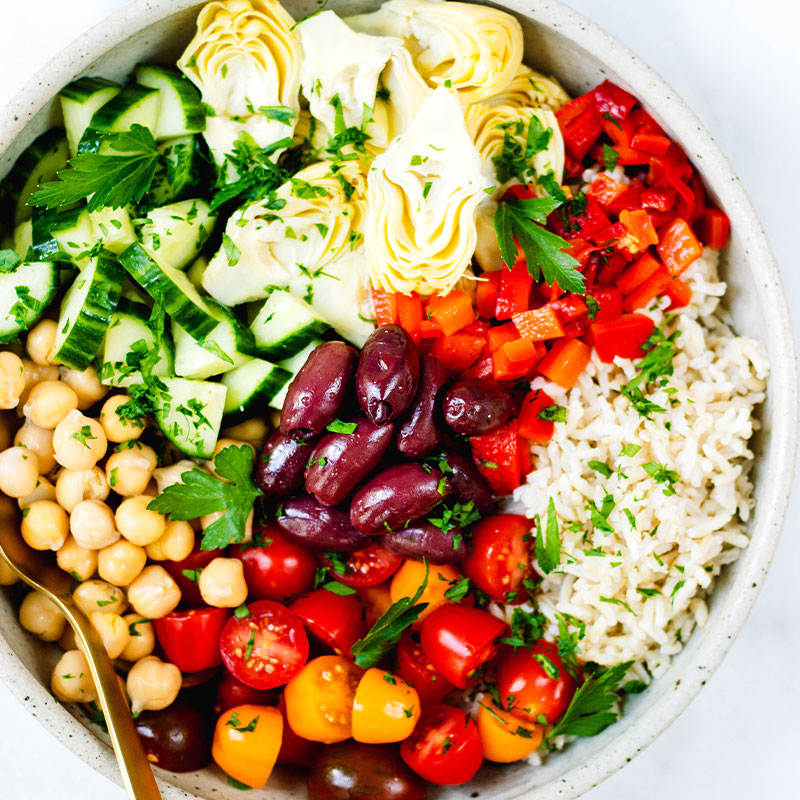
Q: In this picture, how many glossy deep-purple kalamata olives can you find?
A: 10